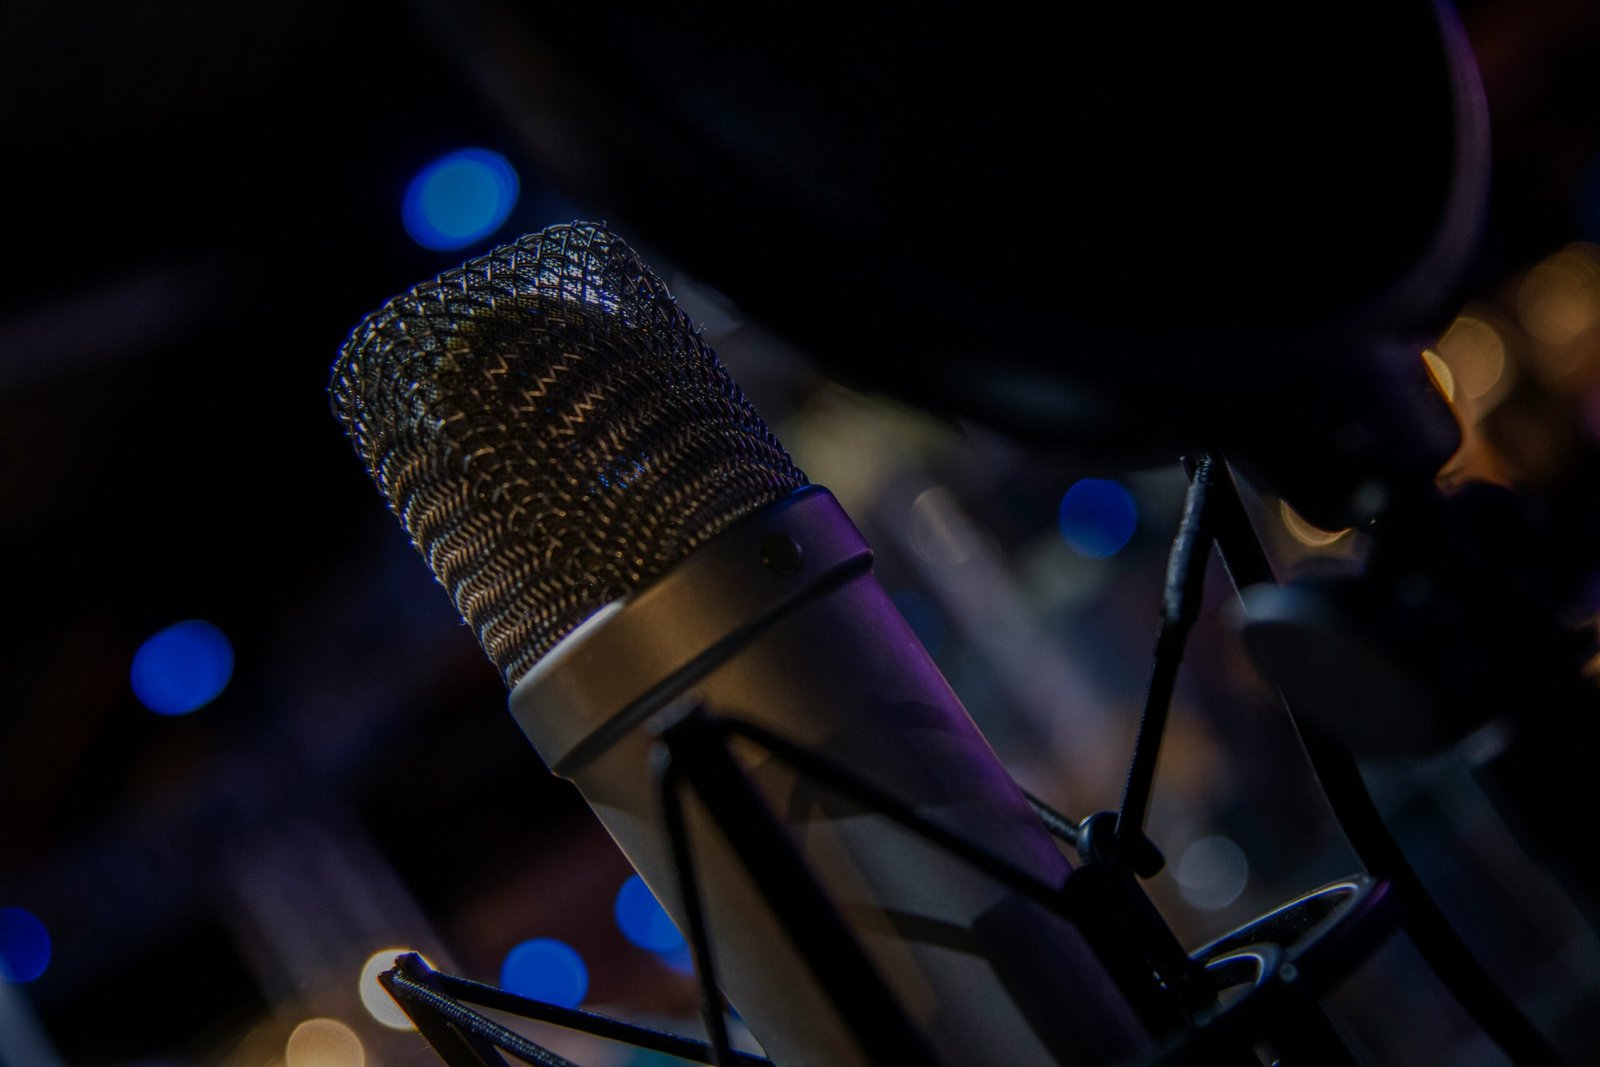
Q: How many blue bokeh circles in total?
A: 6